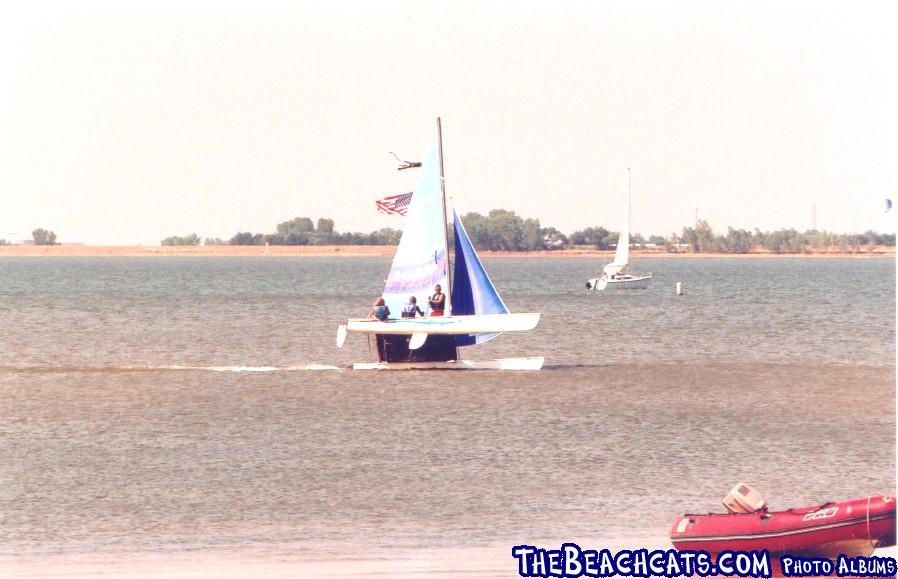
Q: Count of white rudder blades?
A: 2